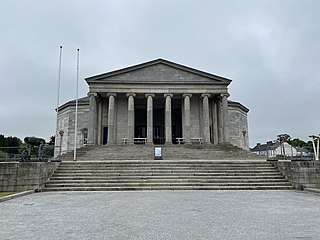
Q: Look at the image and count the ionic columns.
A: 8